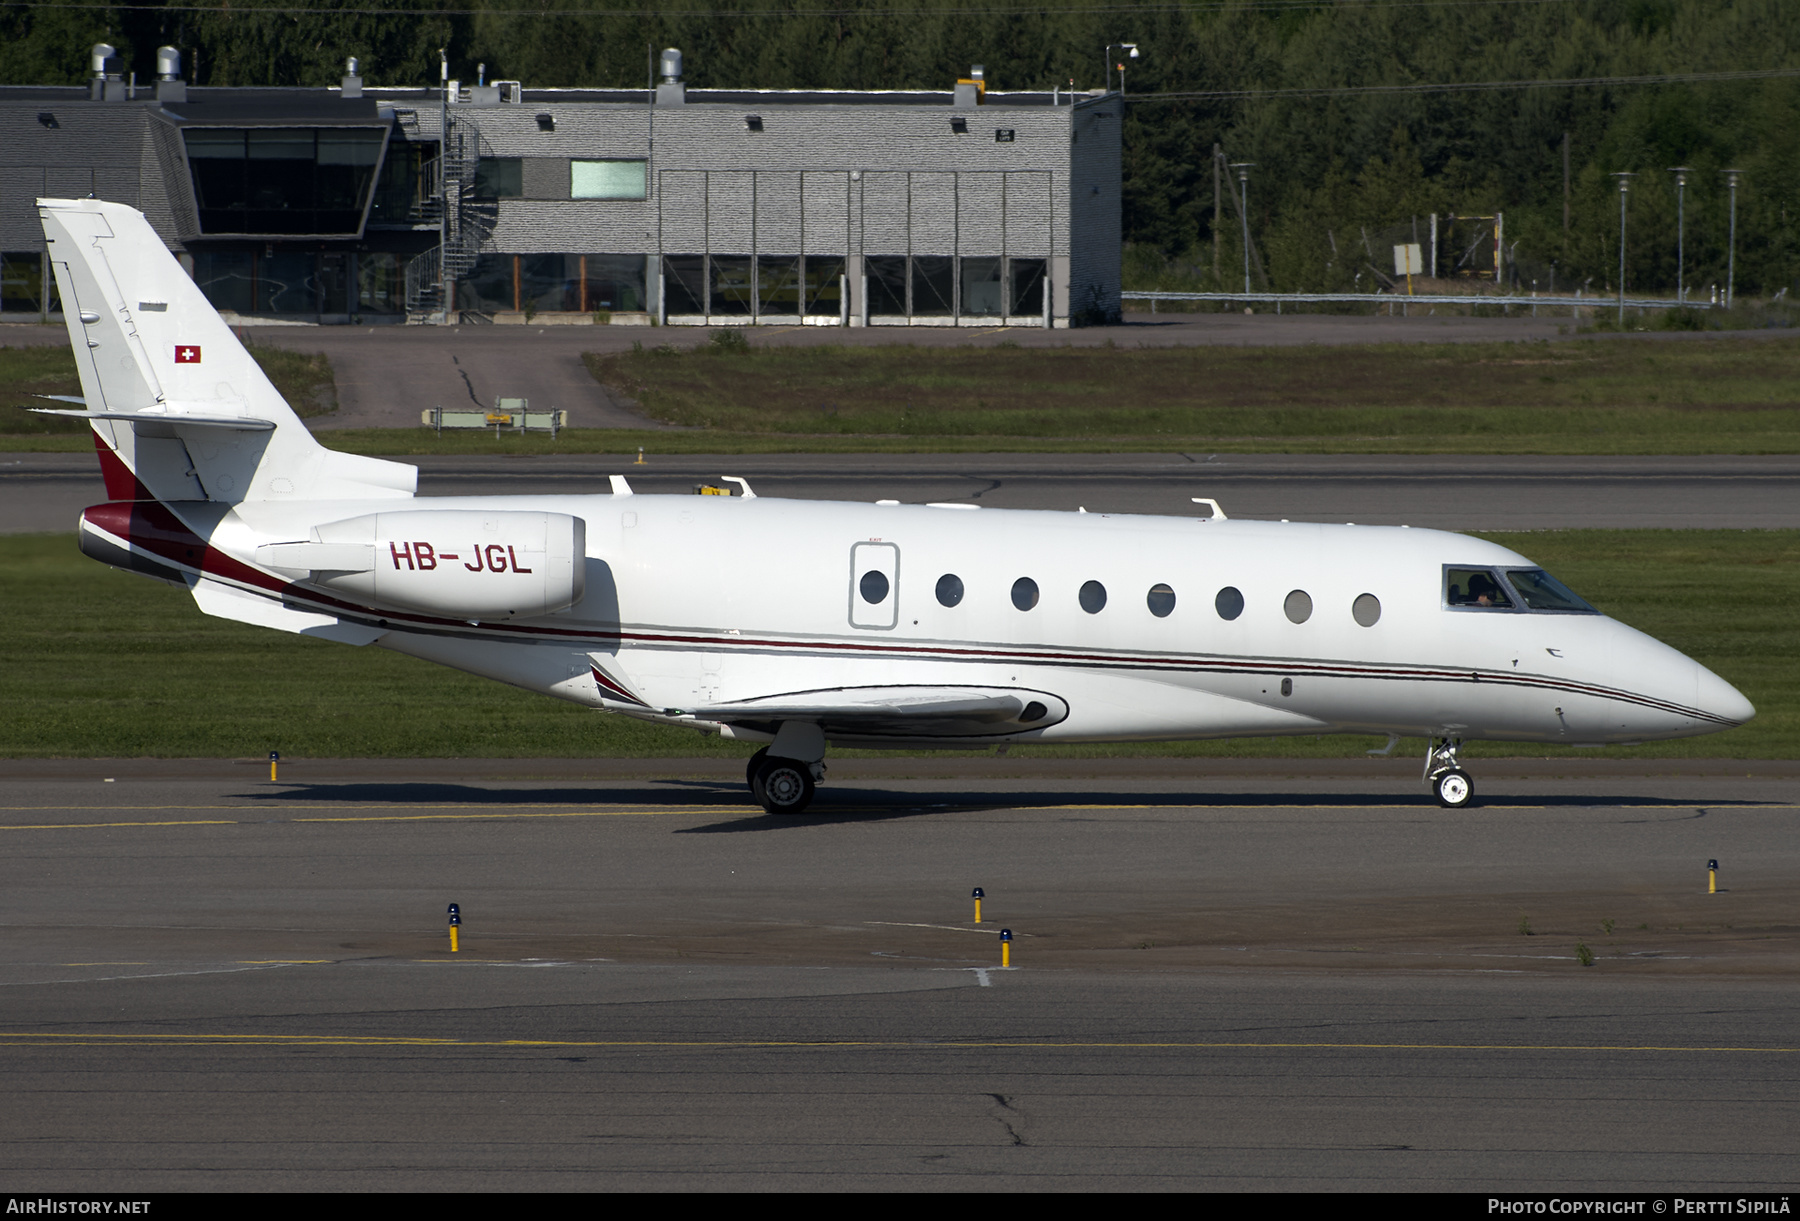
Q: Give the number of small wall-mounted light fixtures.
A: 4